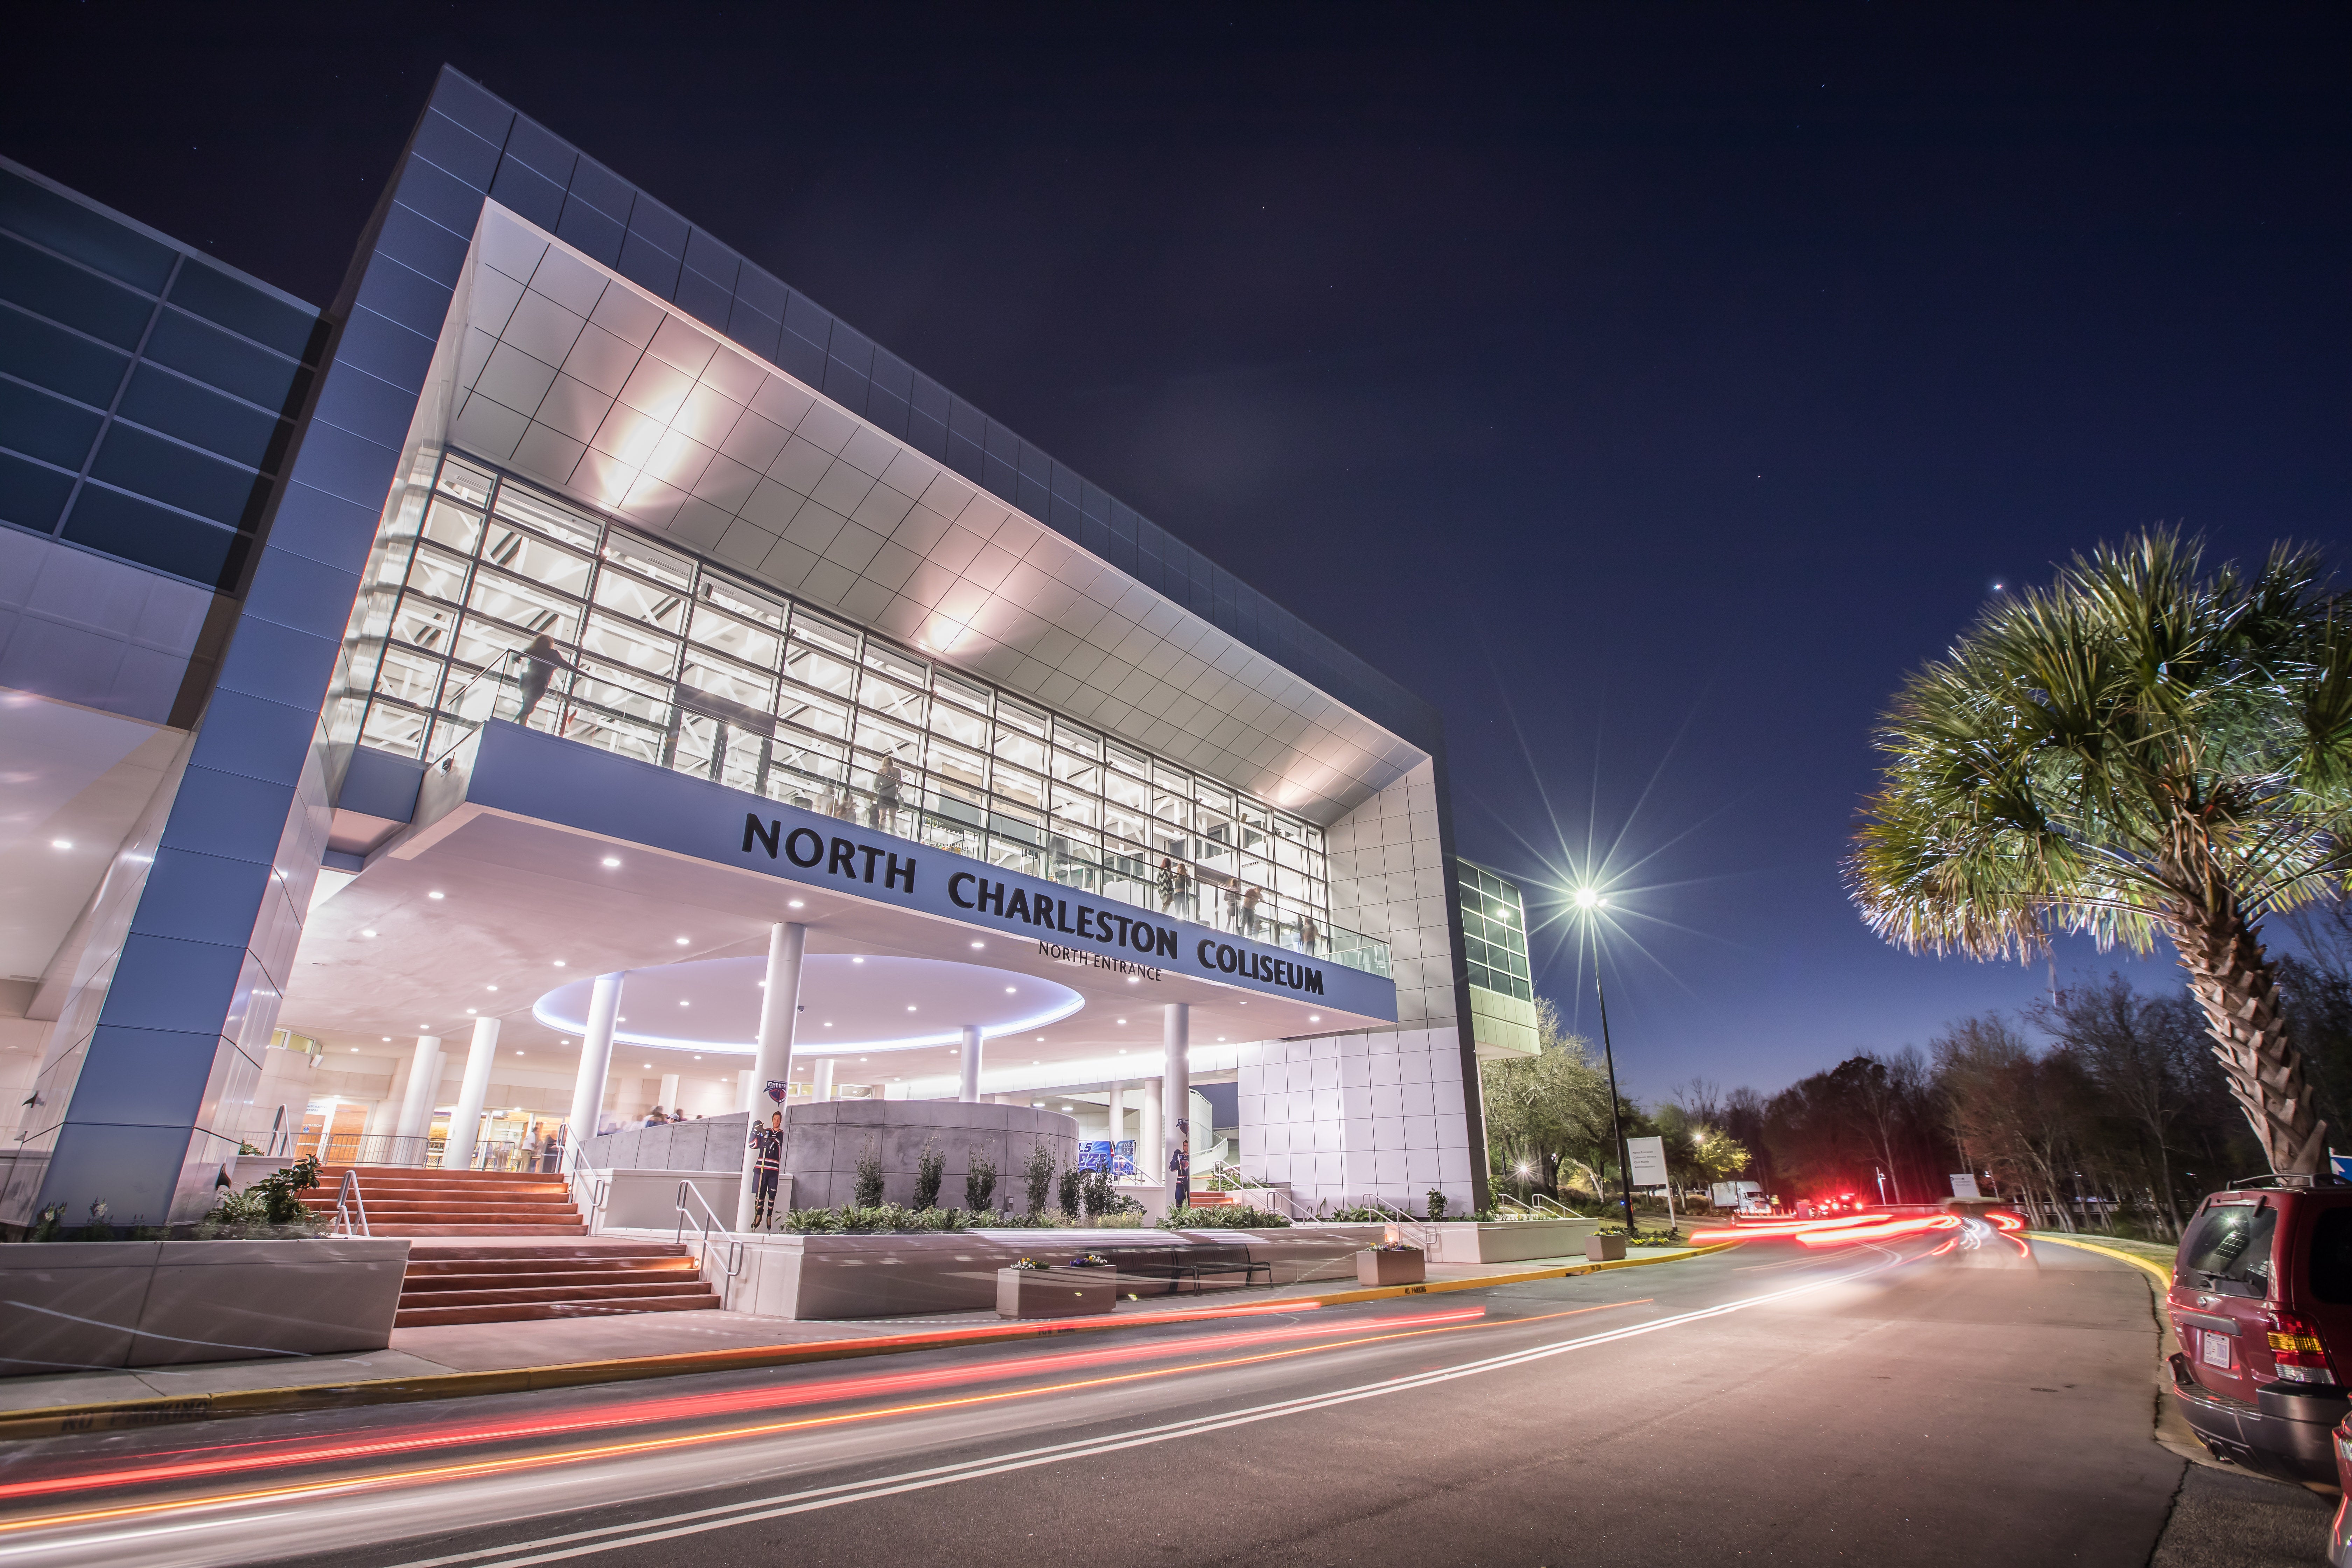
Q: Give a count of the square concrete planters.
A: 3